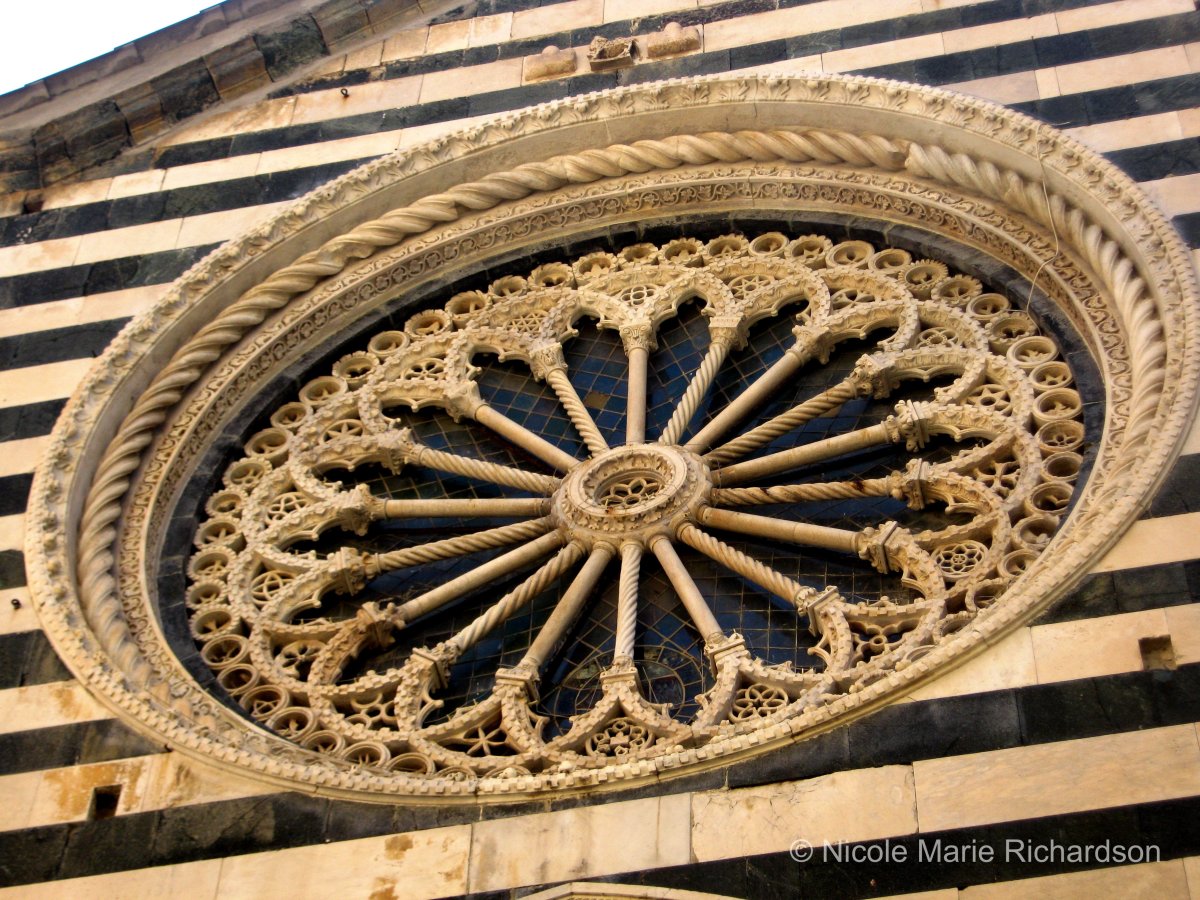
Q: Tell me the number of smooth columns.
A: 9